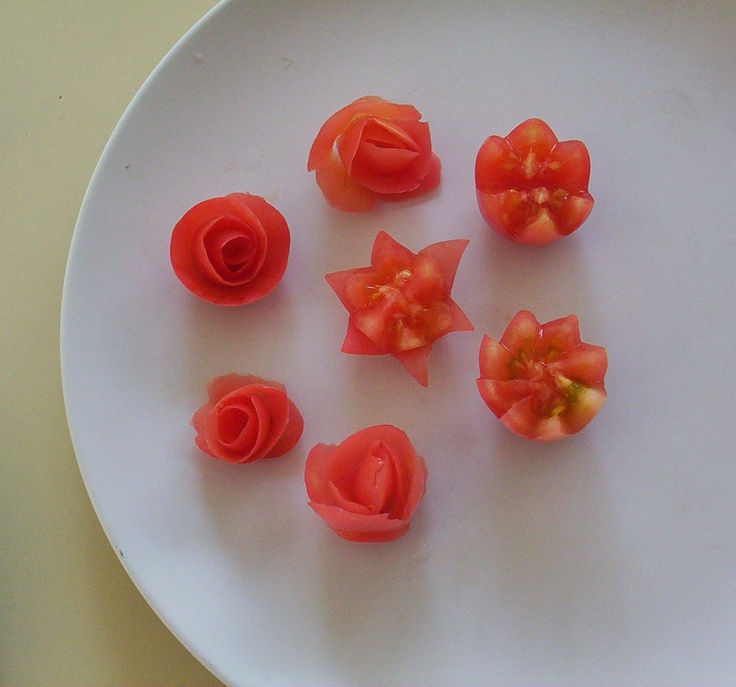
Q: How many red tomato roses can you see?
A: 4